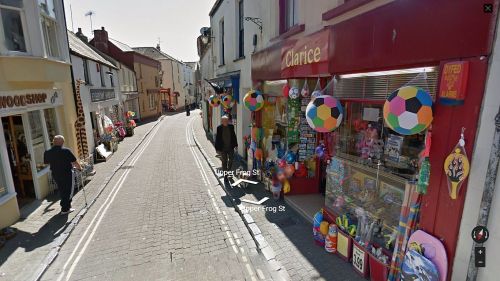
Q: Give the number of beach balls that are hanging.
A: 5